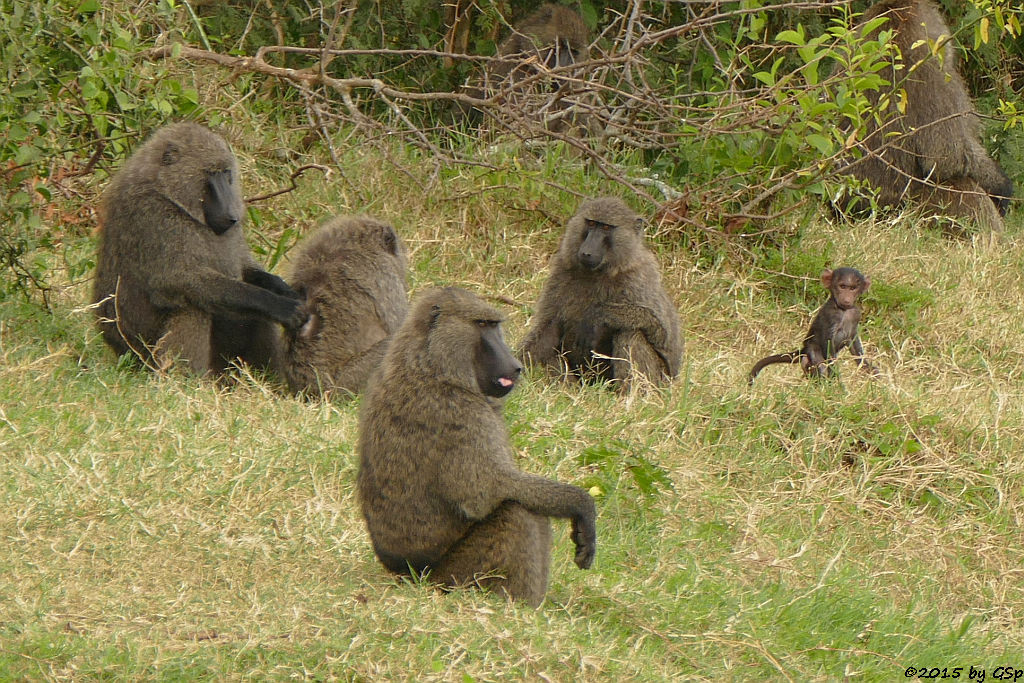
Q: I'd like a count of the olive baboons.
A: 7